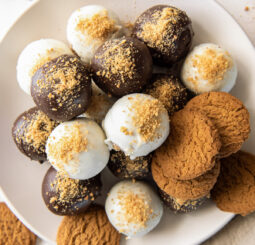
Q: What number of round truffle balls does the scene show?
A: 15